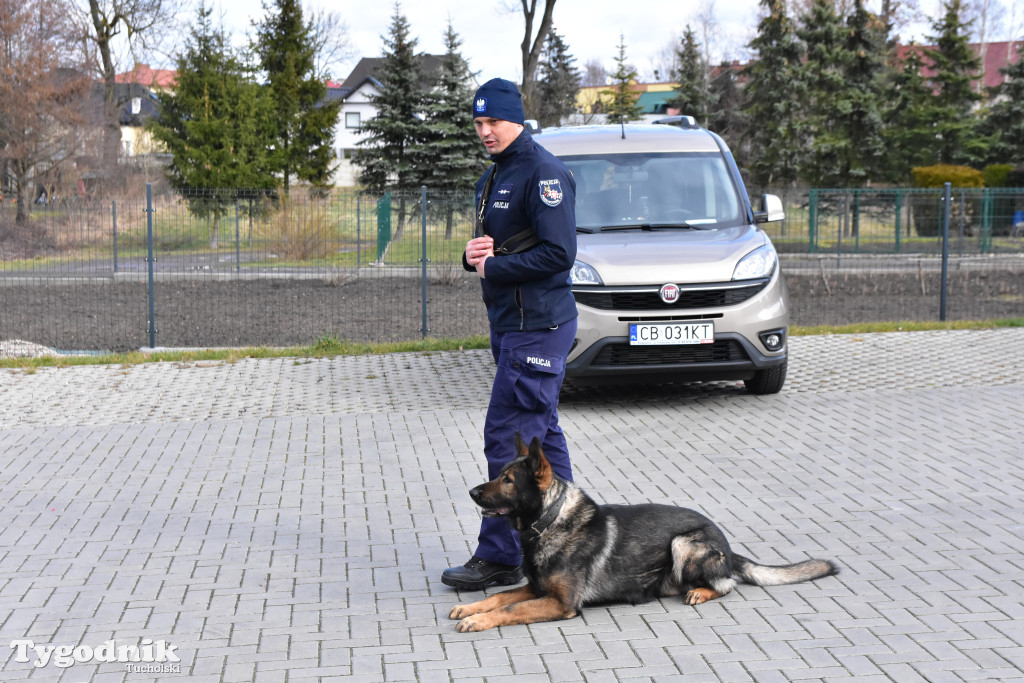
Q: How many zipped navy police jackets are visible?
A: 1